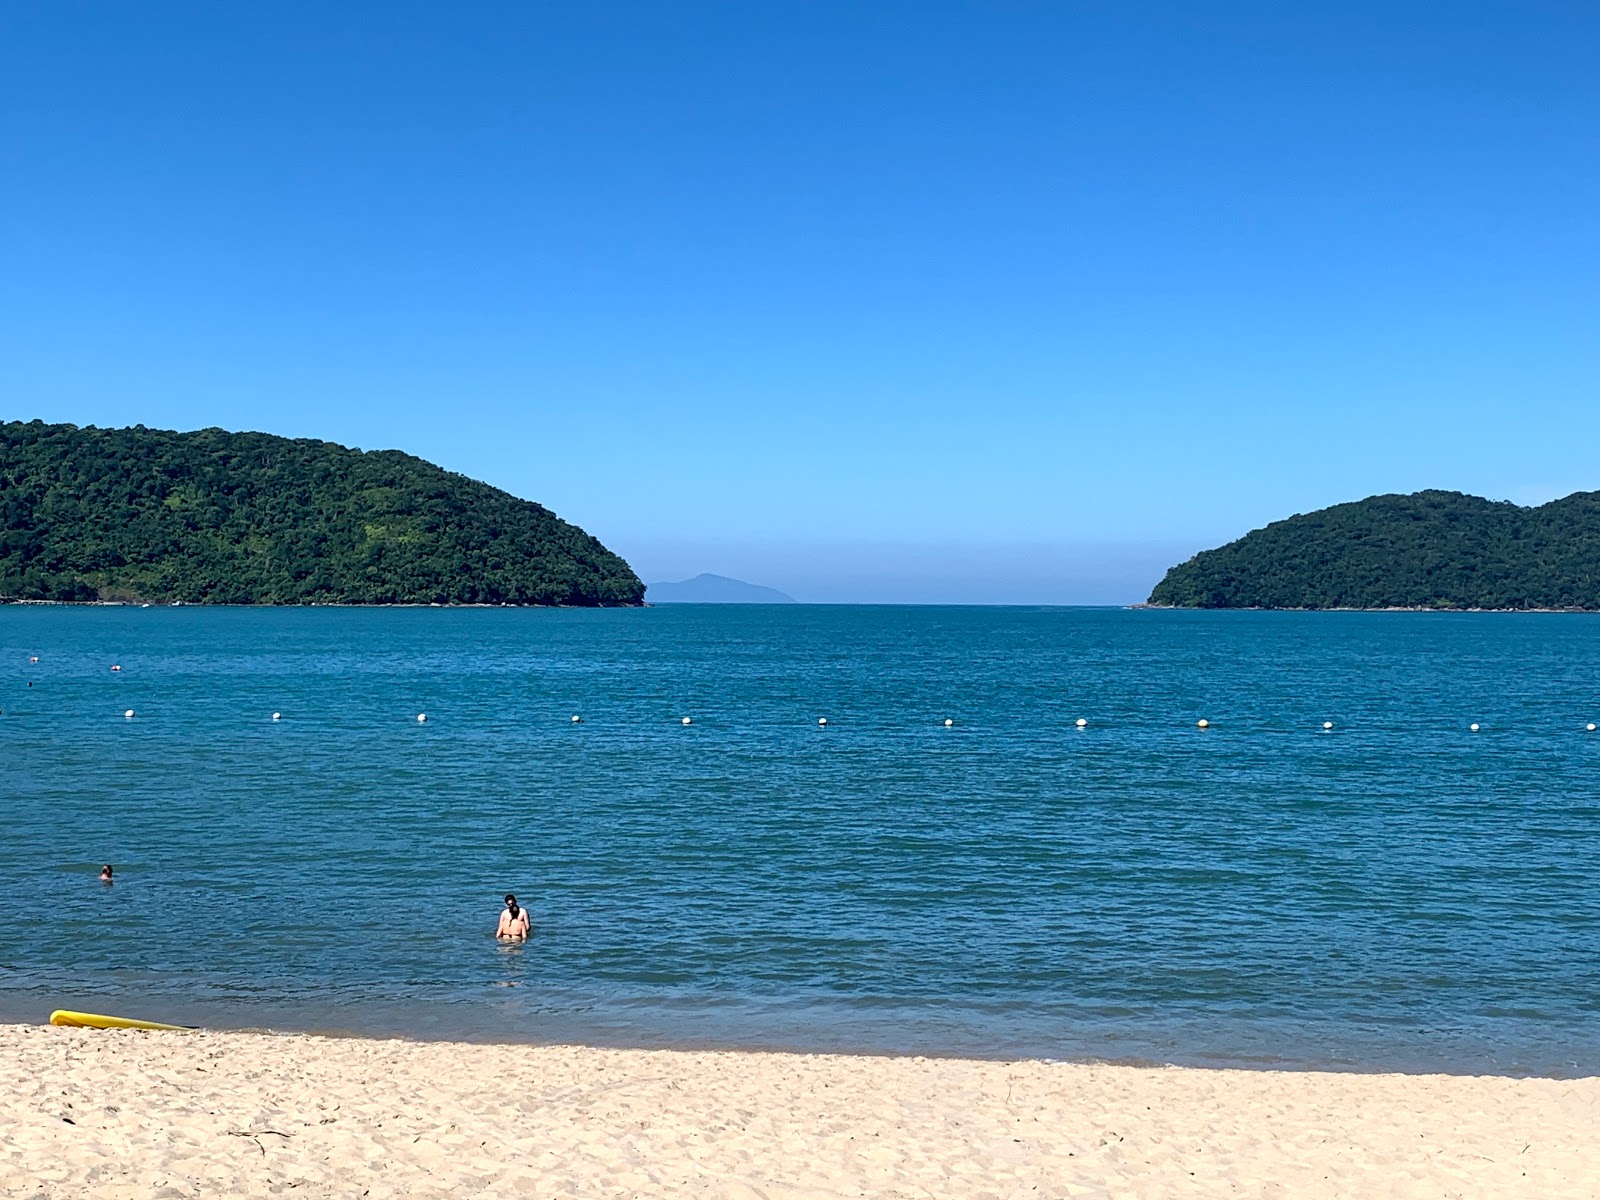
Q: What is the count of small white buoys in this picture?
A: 12